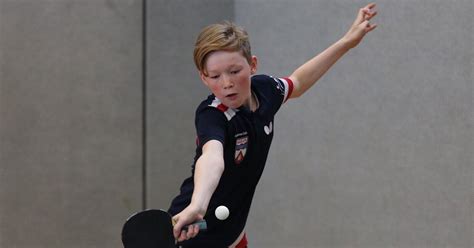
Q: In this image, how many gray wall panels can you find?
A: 3